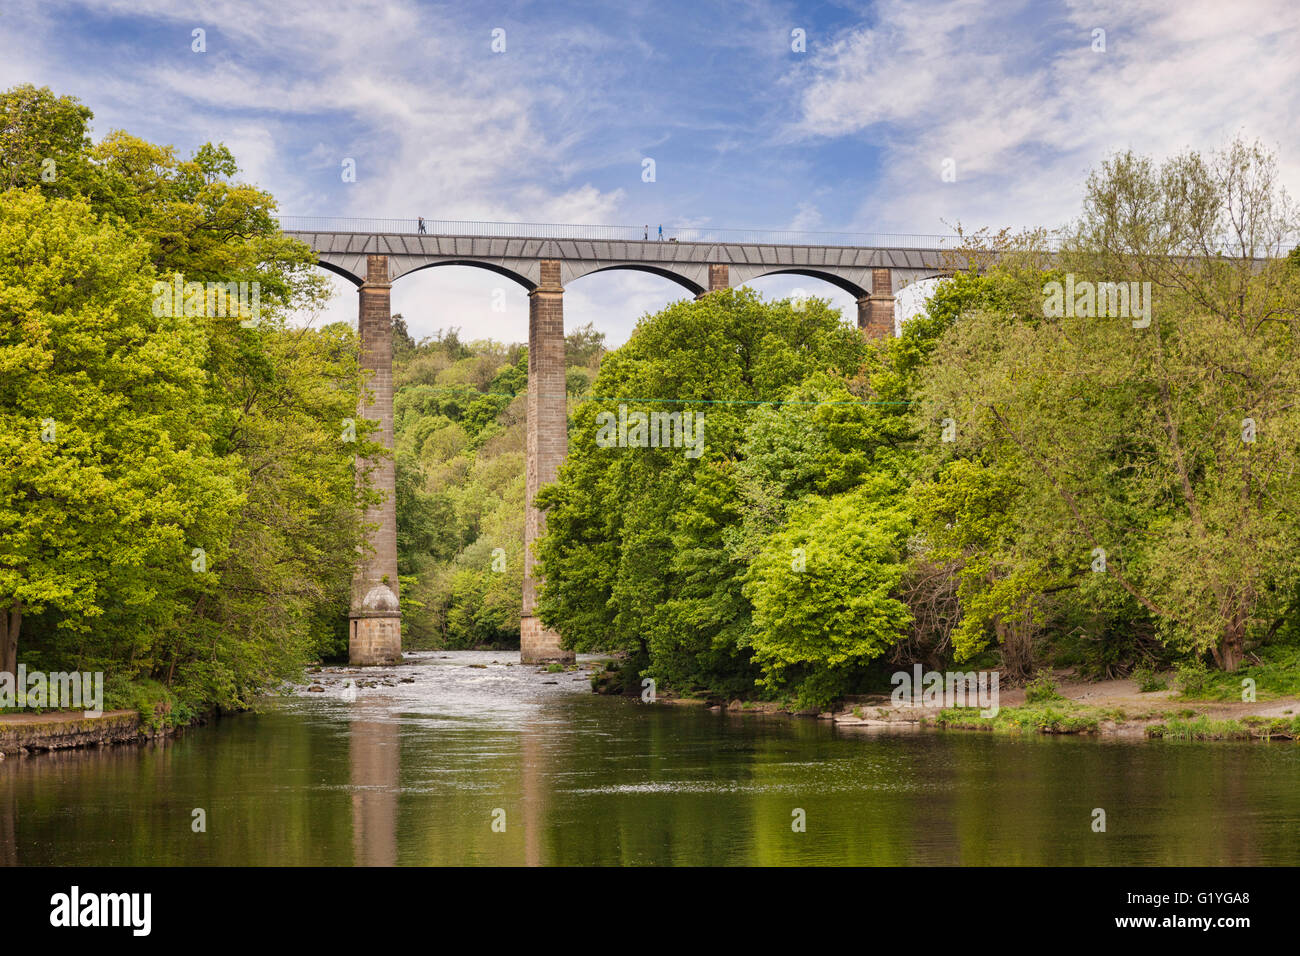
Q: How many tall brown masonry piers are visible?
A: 4